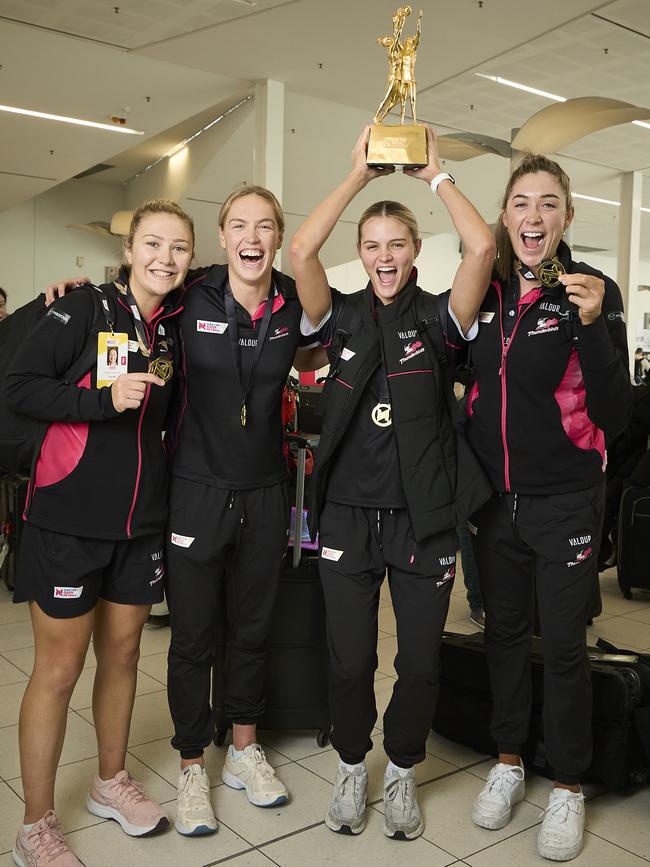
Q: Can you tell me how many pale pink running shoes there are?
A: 2